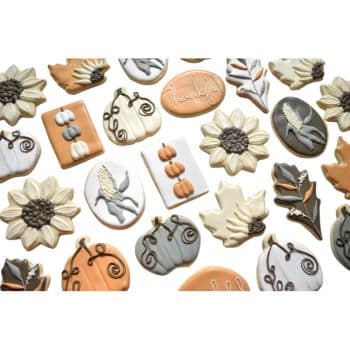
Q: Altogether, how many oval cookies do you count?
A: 5